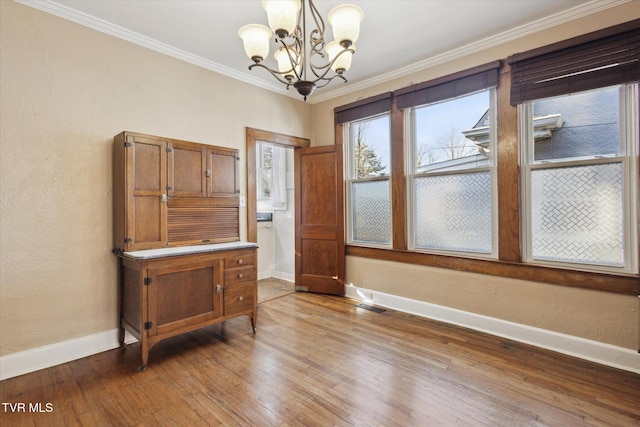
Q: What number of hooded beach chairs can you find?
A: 0